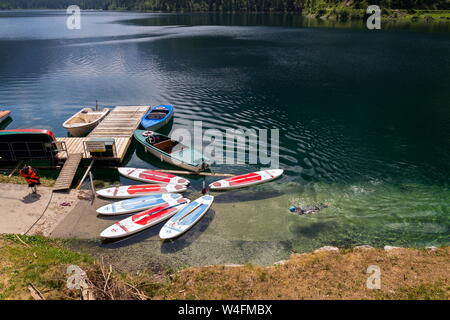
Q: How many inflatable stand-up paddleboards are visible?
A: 6